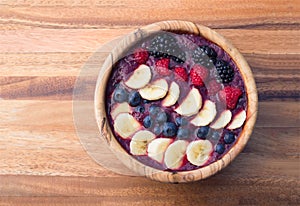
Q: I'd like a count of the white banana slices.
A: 13